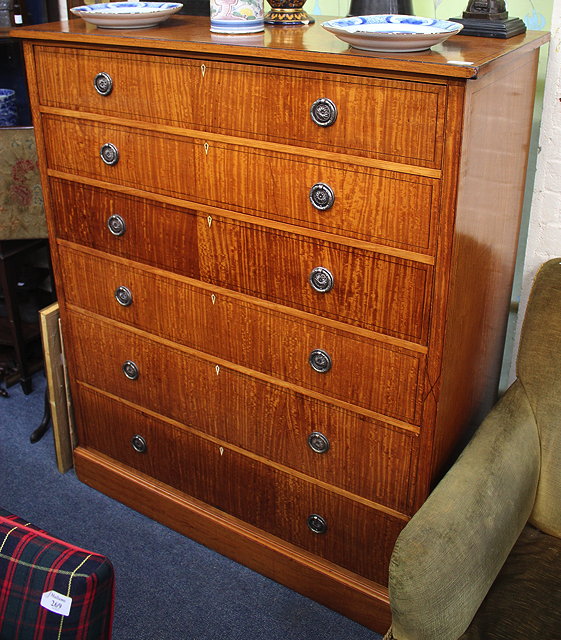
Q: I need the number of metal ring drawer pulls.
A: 12